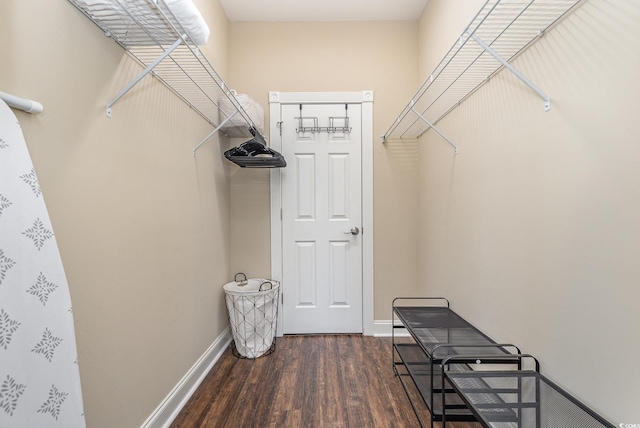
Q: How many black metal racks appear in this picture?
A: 2